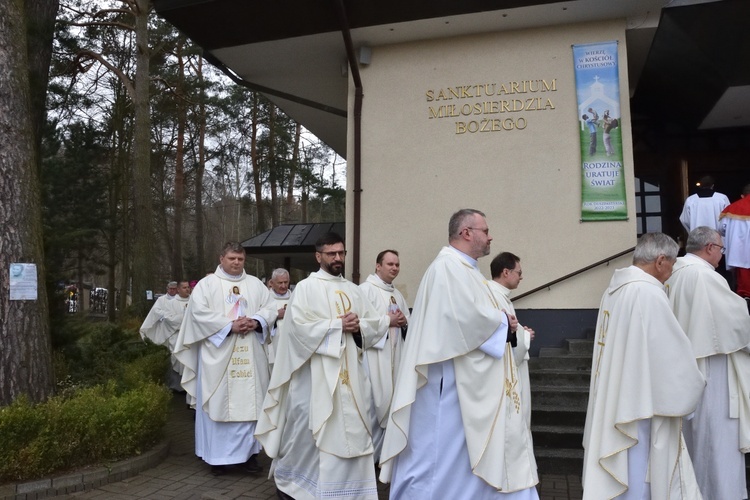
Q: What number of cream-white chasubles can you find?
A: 10